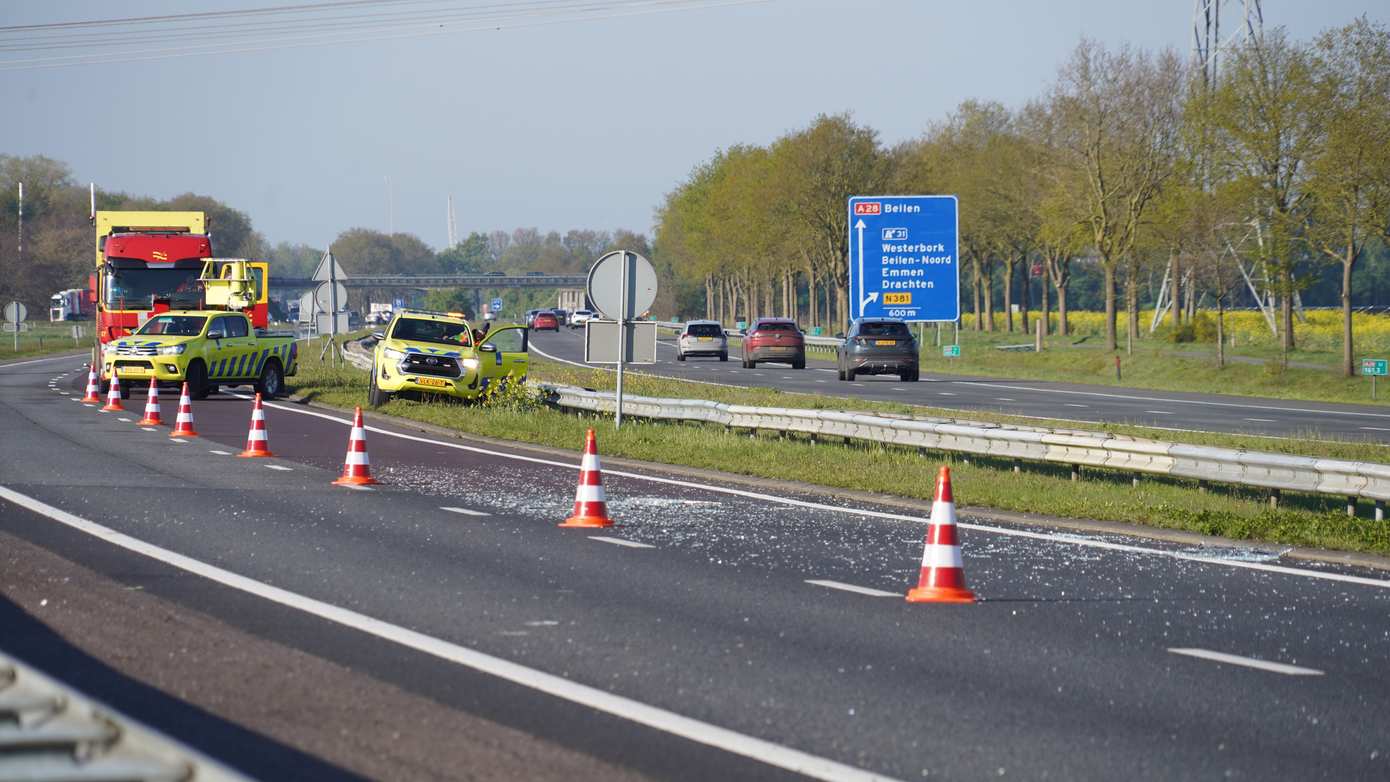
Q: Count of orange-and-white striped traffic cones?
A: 8